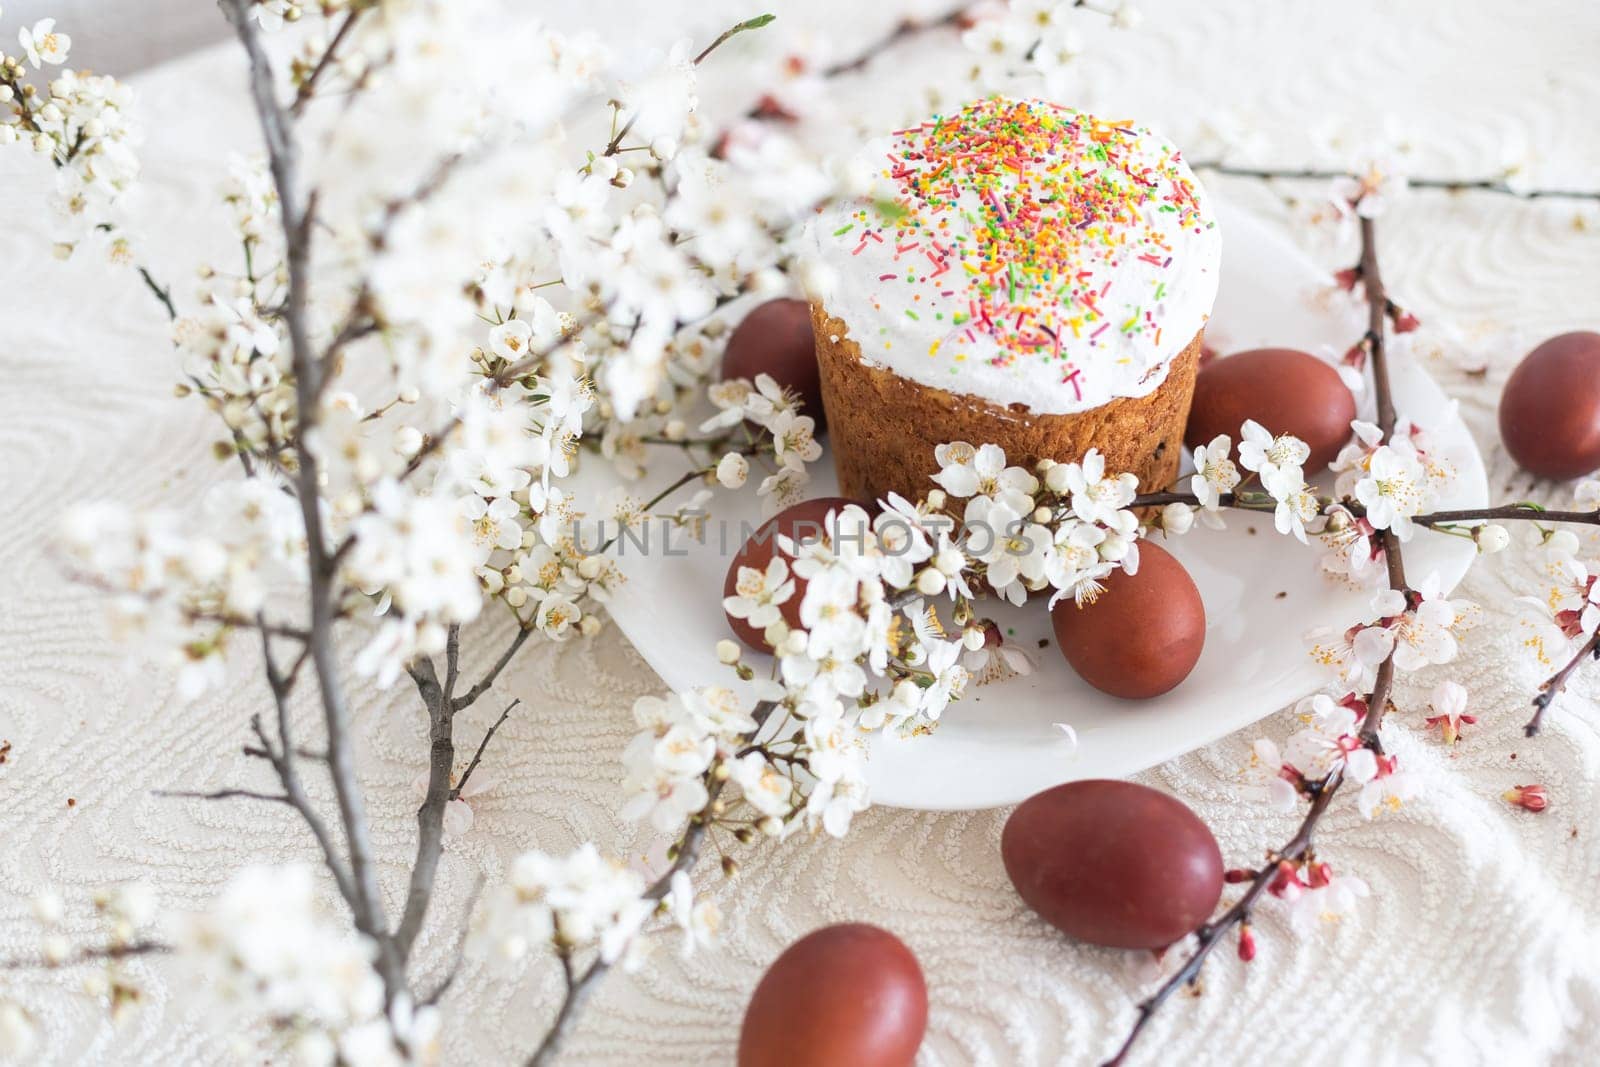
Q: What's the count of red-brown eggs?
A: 7